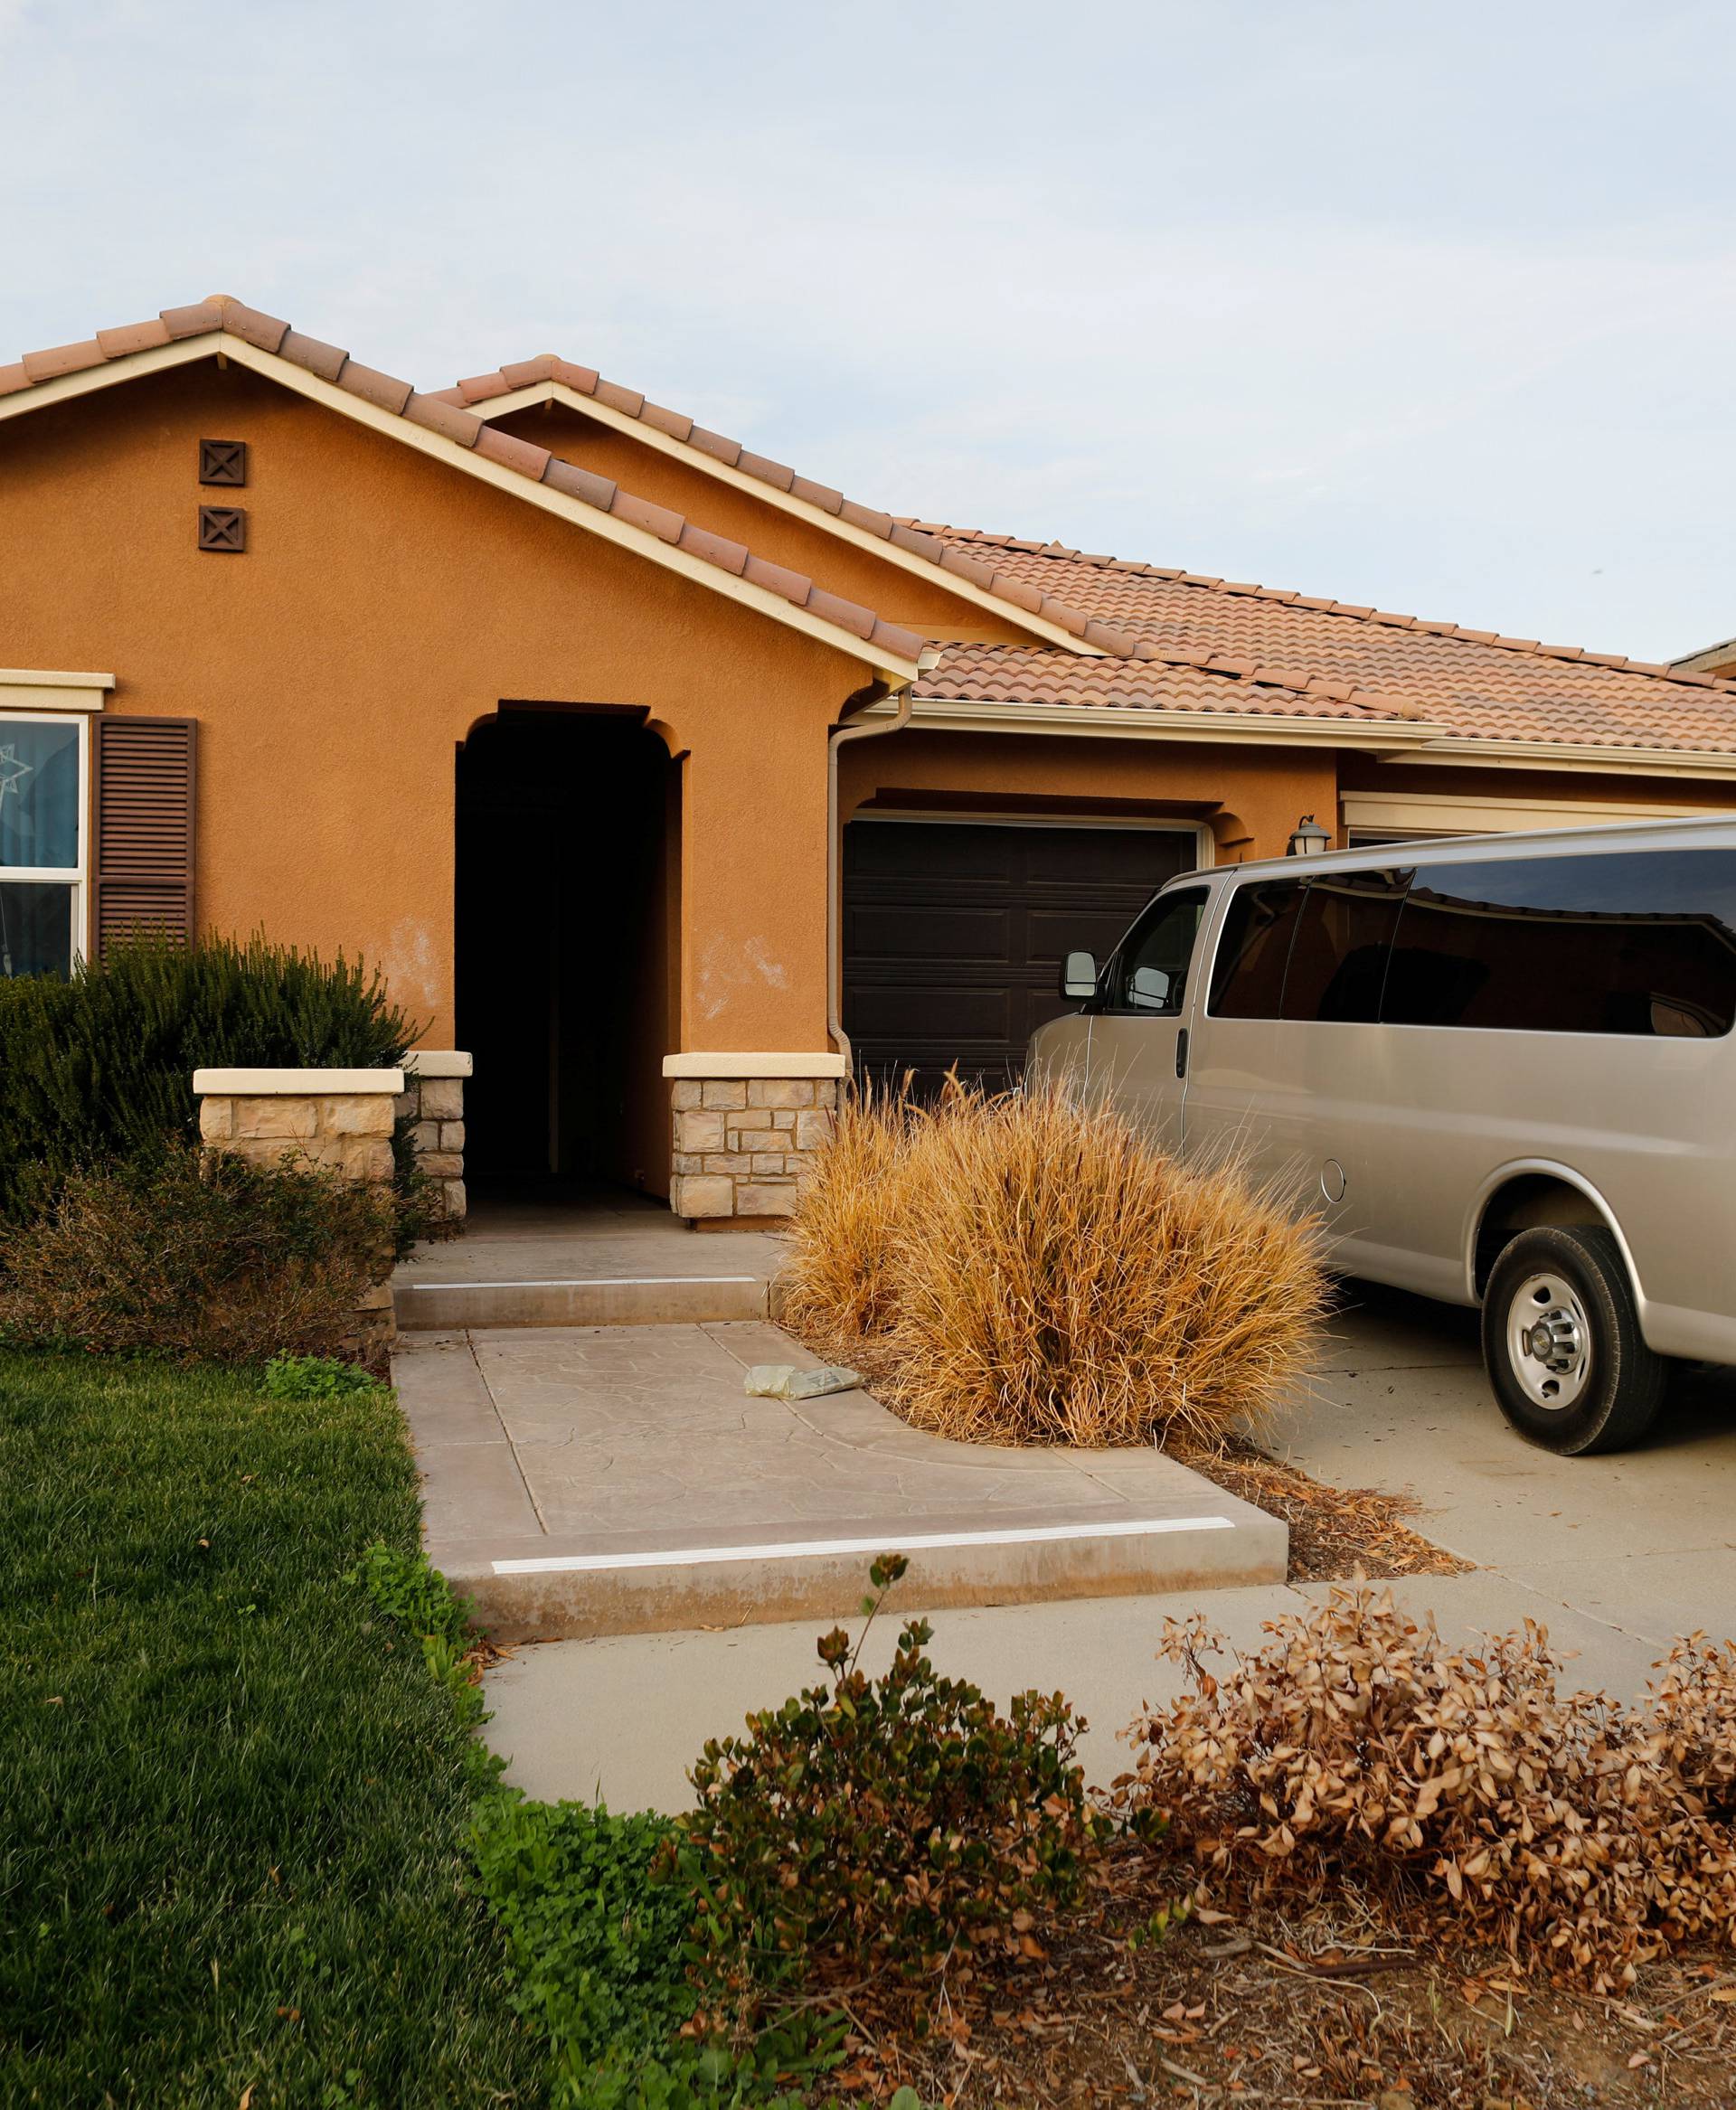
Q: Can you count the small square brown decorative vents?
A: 2